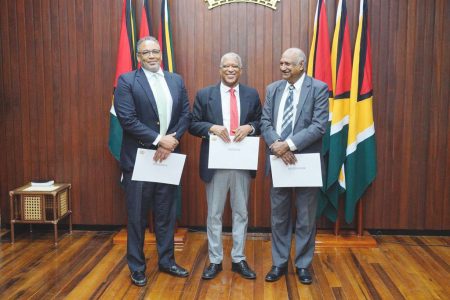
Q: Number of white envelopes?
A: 3